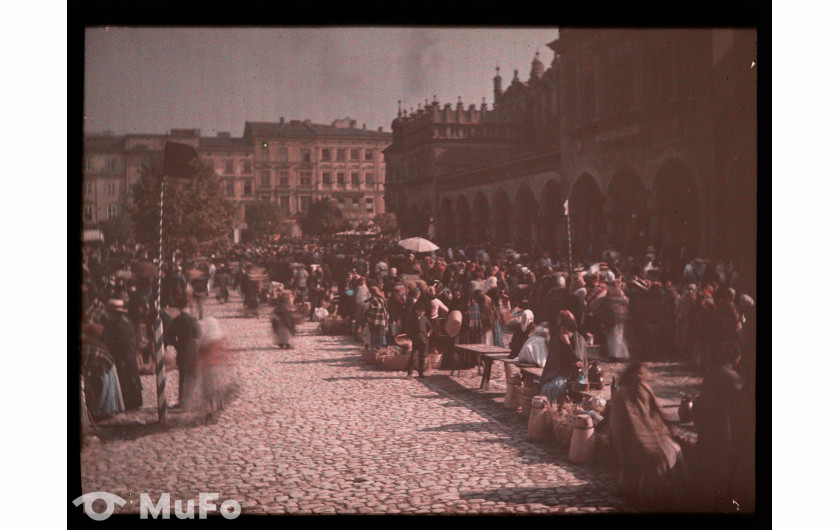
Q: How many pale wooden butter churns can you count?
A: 3